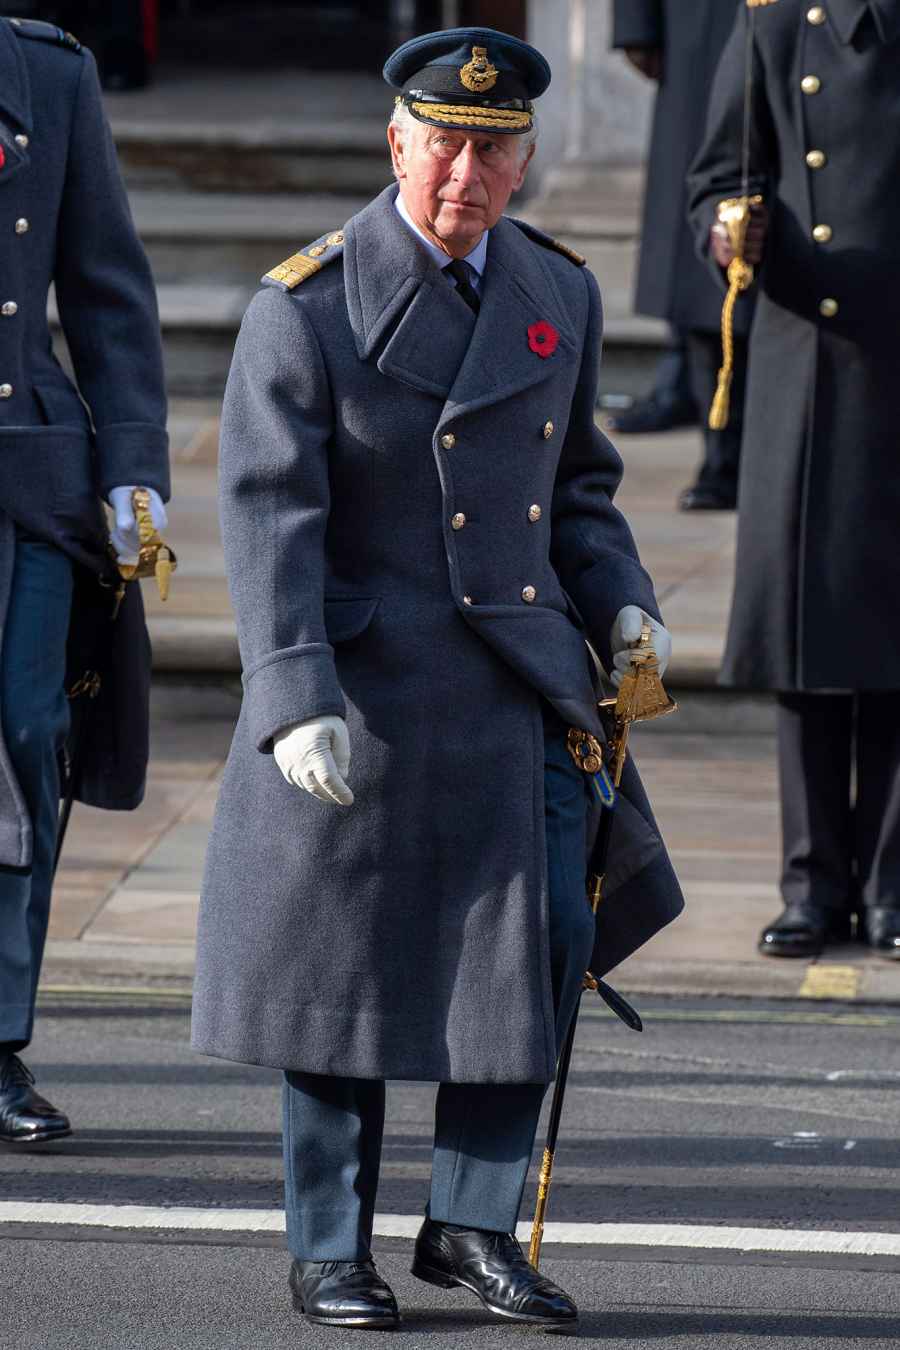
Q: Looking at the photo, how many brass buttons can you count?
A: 15